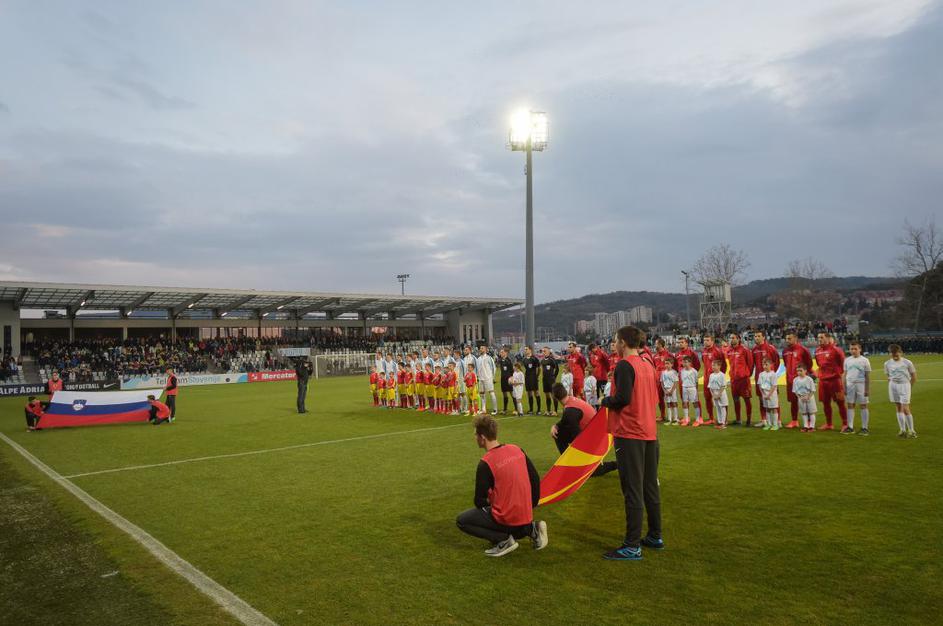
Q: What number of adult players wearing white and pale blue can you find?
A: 11